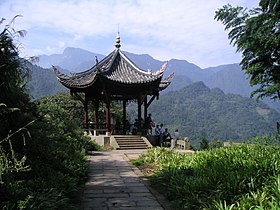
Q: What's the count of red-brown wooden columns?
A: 6